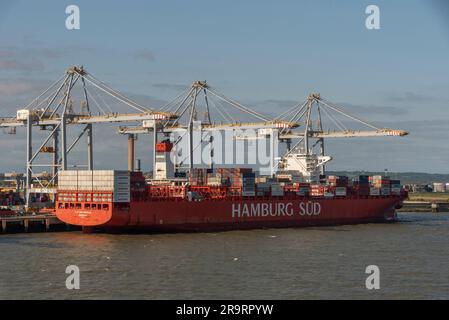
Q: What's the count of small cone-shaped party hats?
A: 0